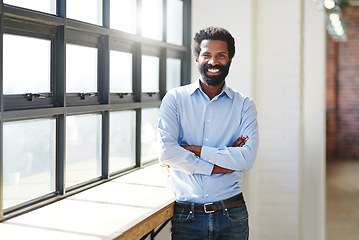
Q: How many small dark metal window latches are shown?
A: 4